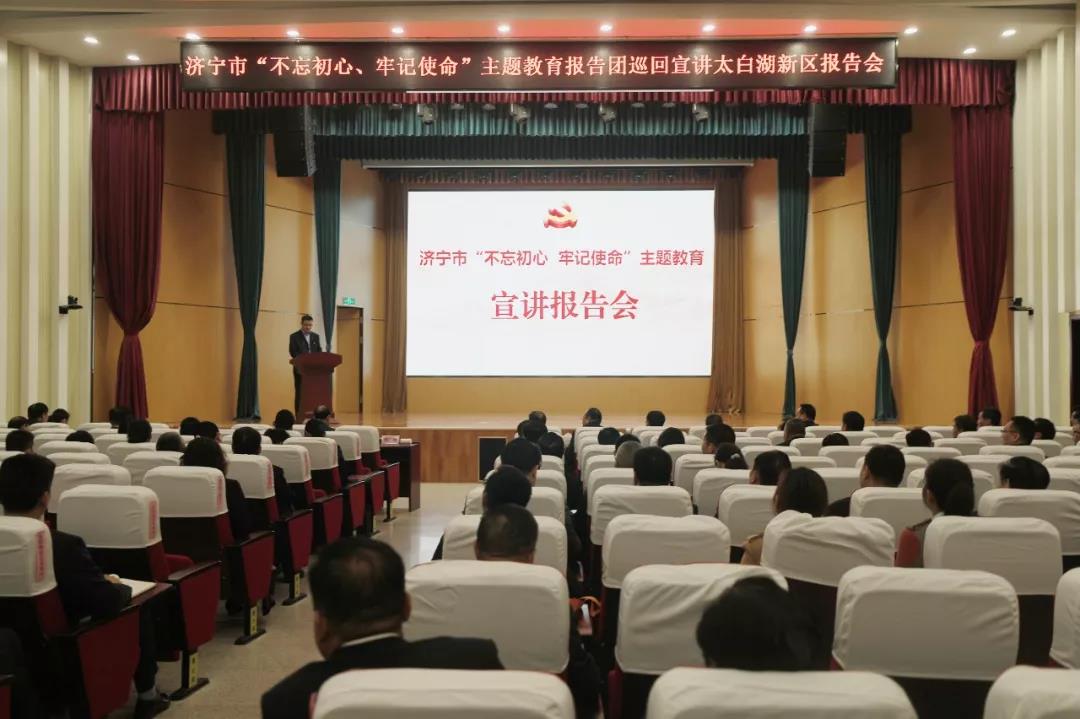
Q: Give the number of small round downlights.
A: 12